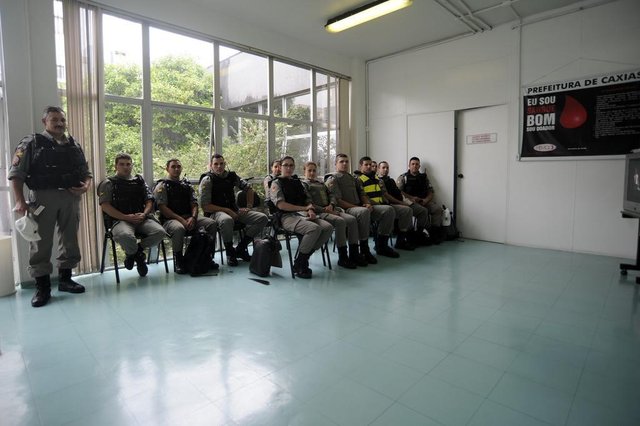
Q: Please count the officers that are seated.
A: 11